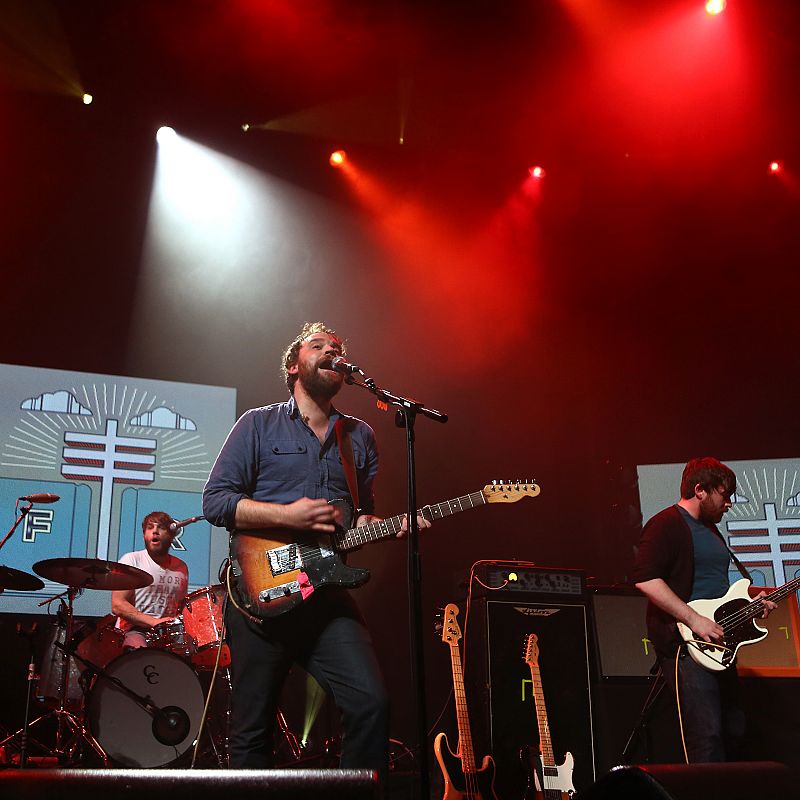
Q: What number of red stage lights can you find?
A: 4